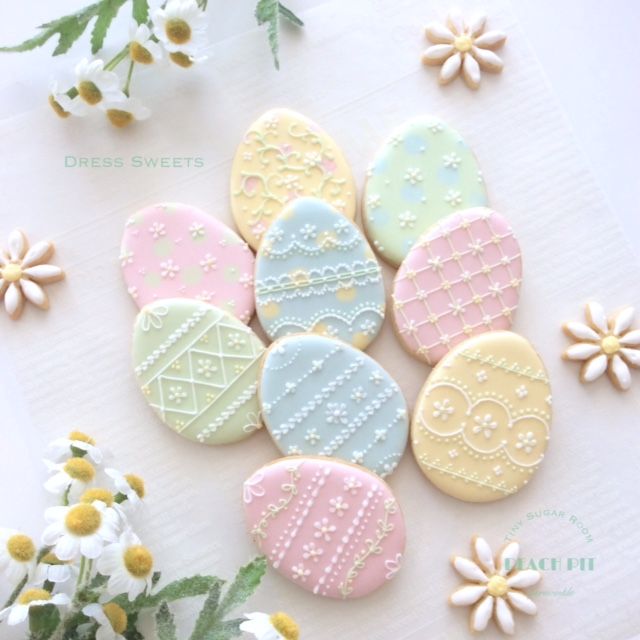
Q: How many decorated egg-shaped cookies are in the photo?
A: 9